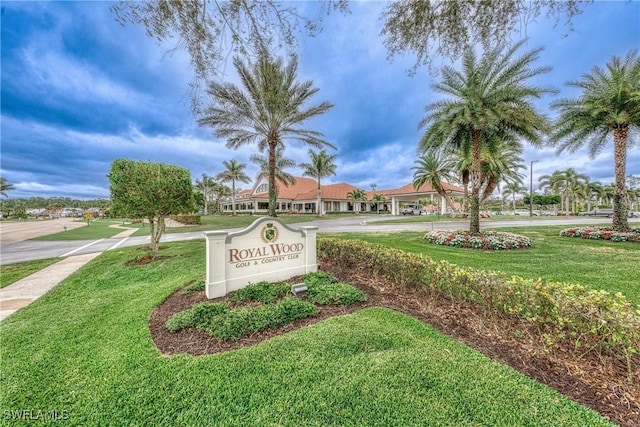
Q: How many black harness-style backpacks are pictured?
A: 0